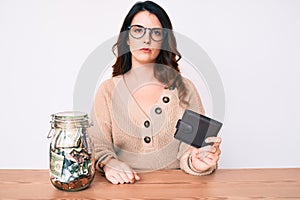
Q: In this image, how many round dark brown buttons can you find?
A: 4